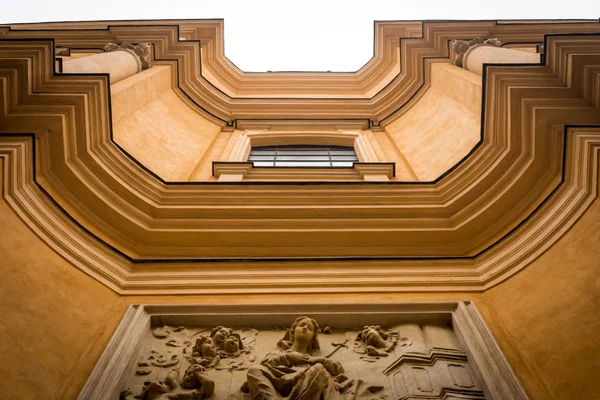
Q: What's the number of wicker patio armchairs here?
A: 0